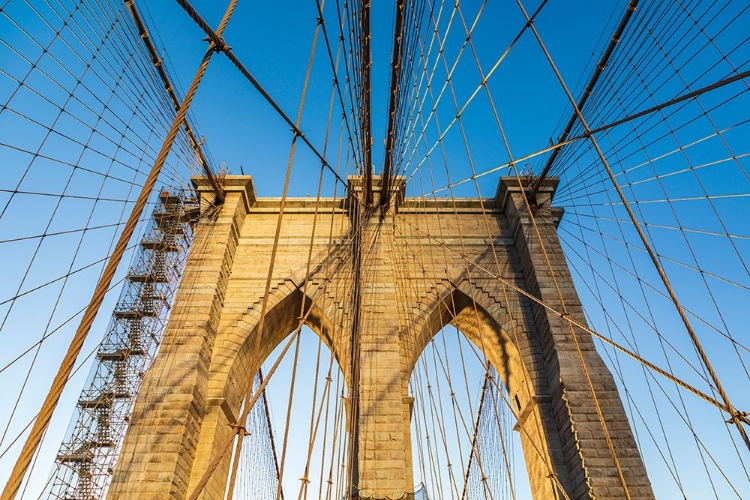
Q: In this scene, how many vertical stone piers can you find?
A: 3